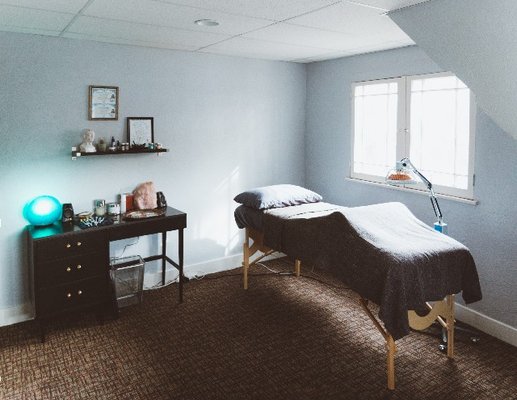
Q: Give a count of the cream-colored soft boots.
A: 0